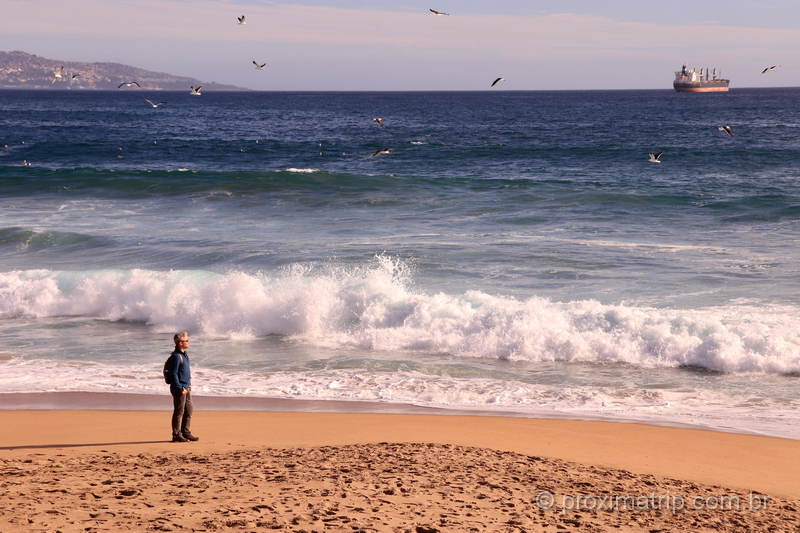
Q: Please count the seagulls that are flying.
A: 14